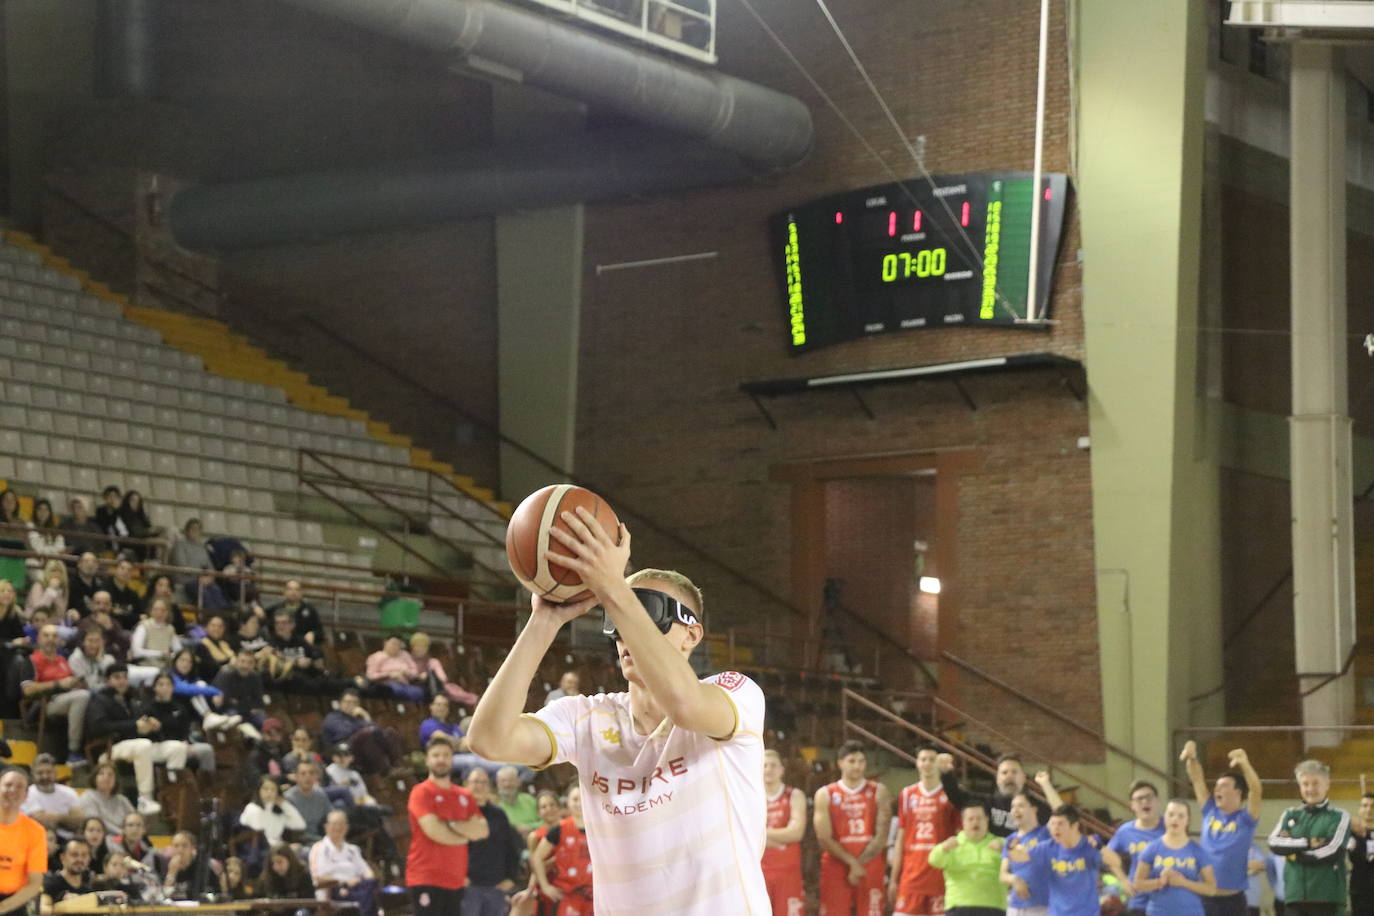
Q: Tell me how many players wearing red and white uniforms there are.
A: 3